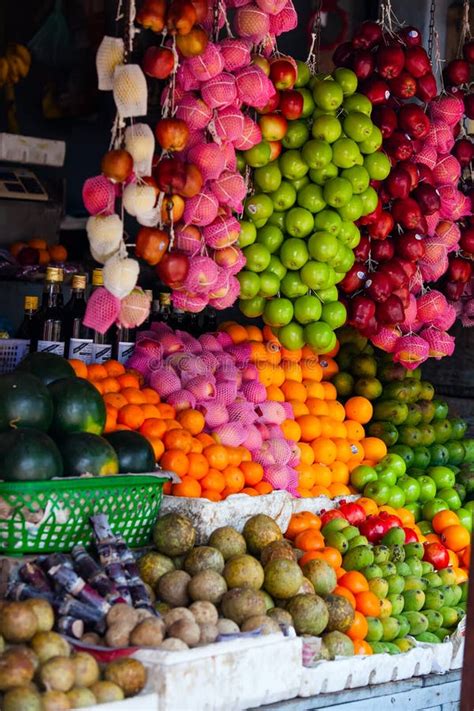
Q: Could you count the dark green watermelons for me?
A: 6